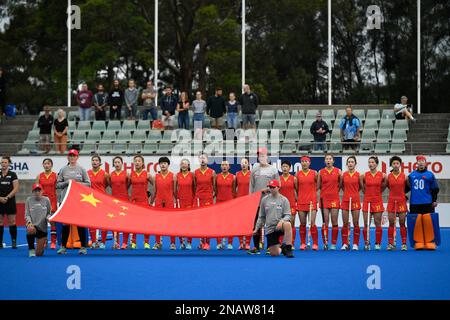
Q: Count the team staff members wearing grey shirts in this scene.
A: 4